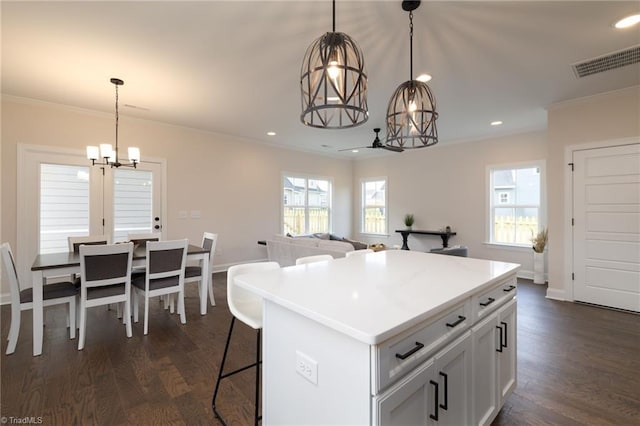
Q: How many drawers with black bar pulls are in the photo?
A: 2